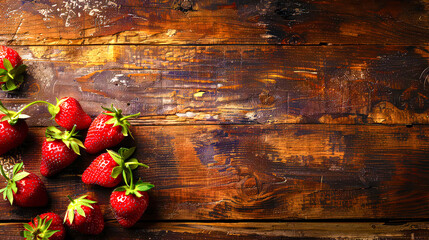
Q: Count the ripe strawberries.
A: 10